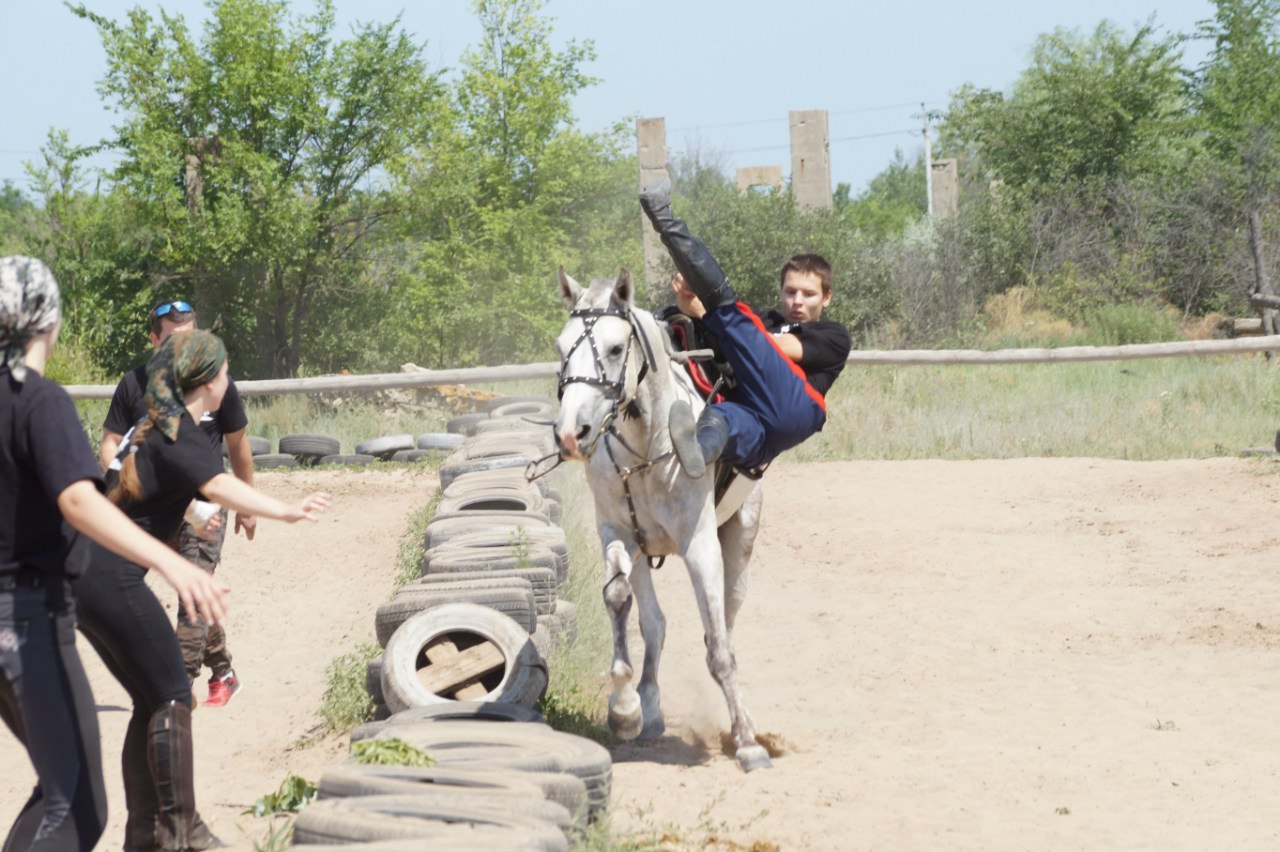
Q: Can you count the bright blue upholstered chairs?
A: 0